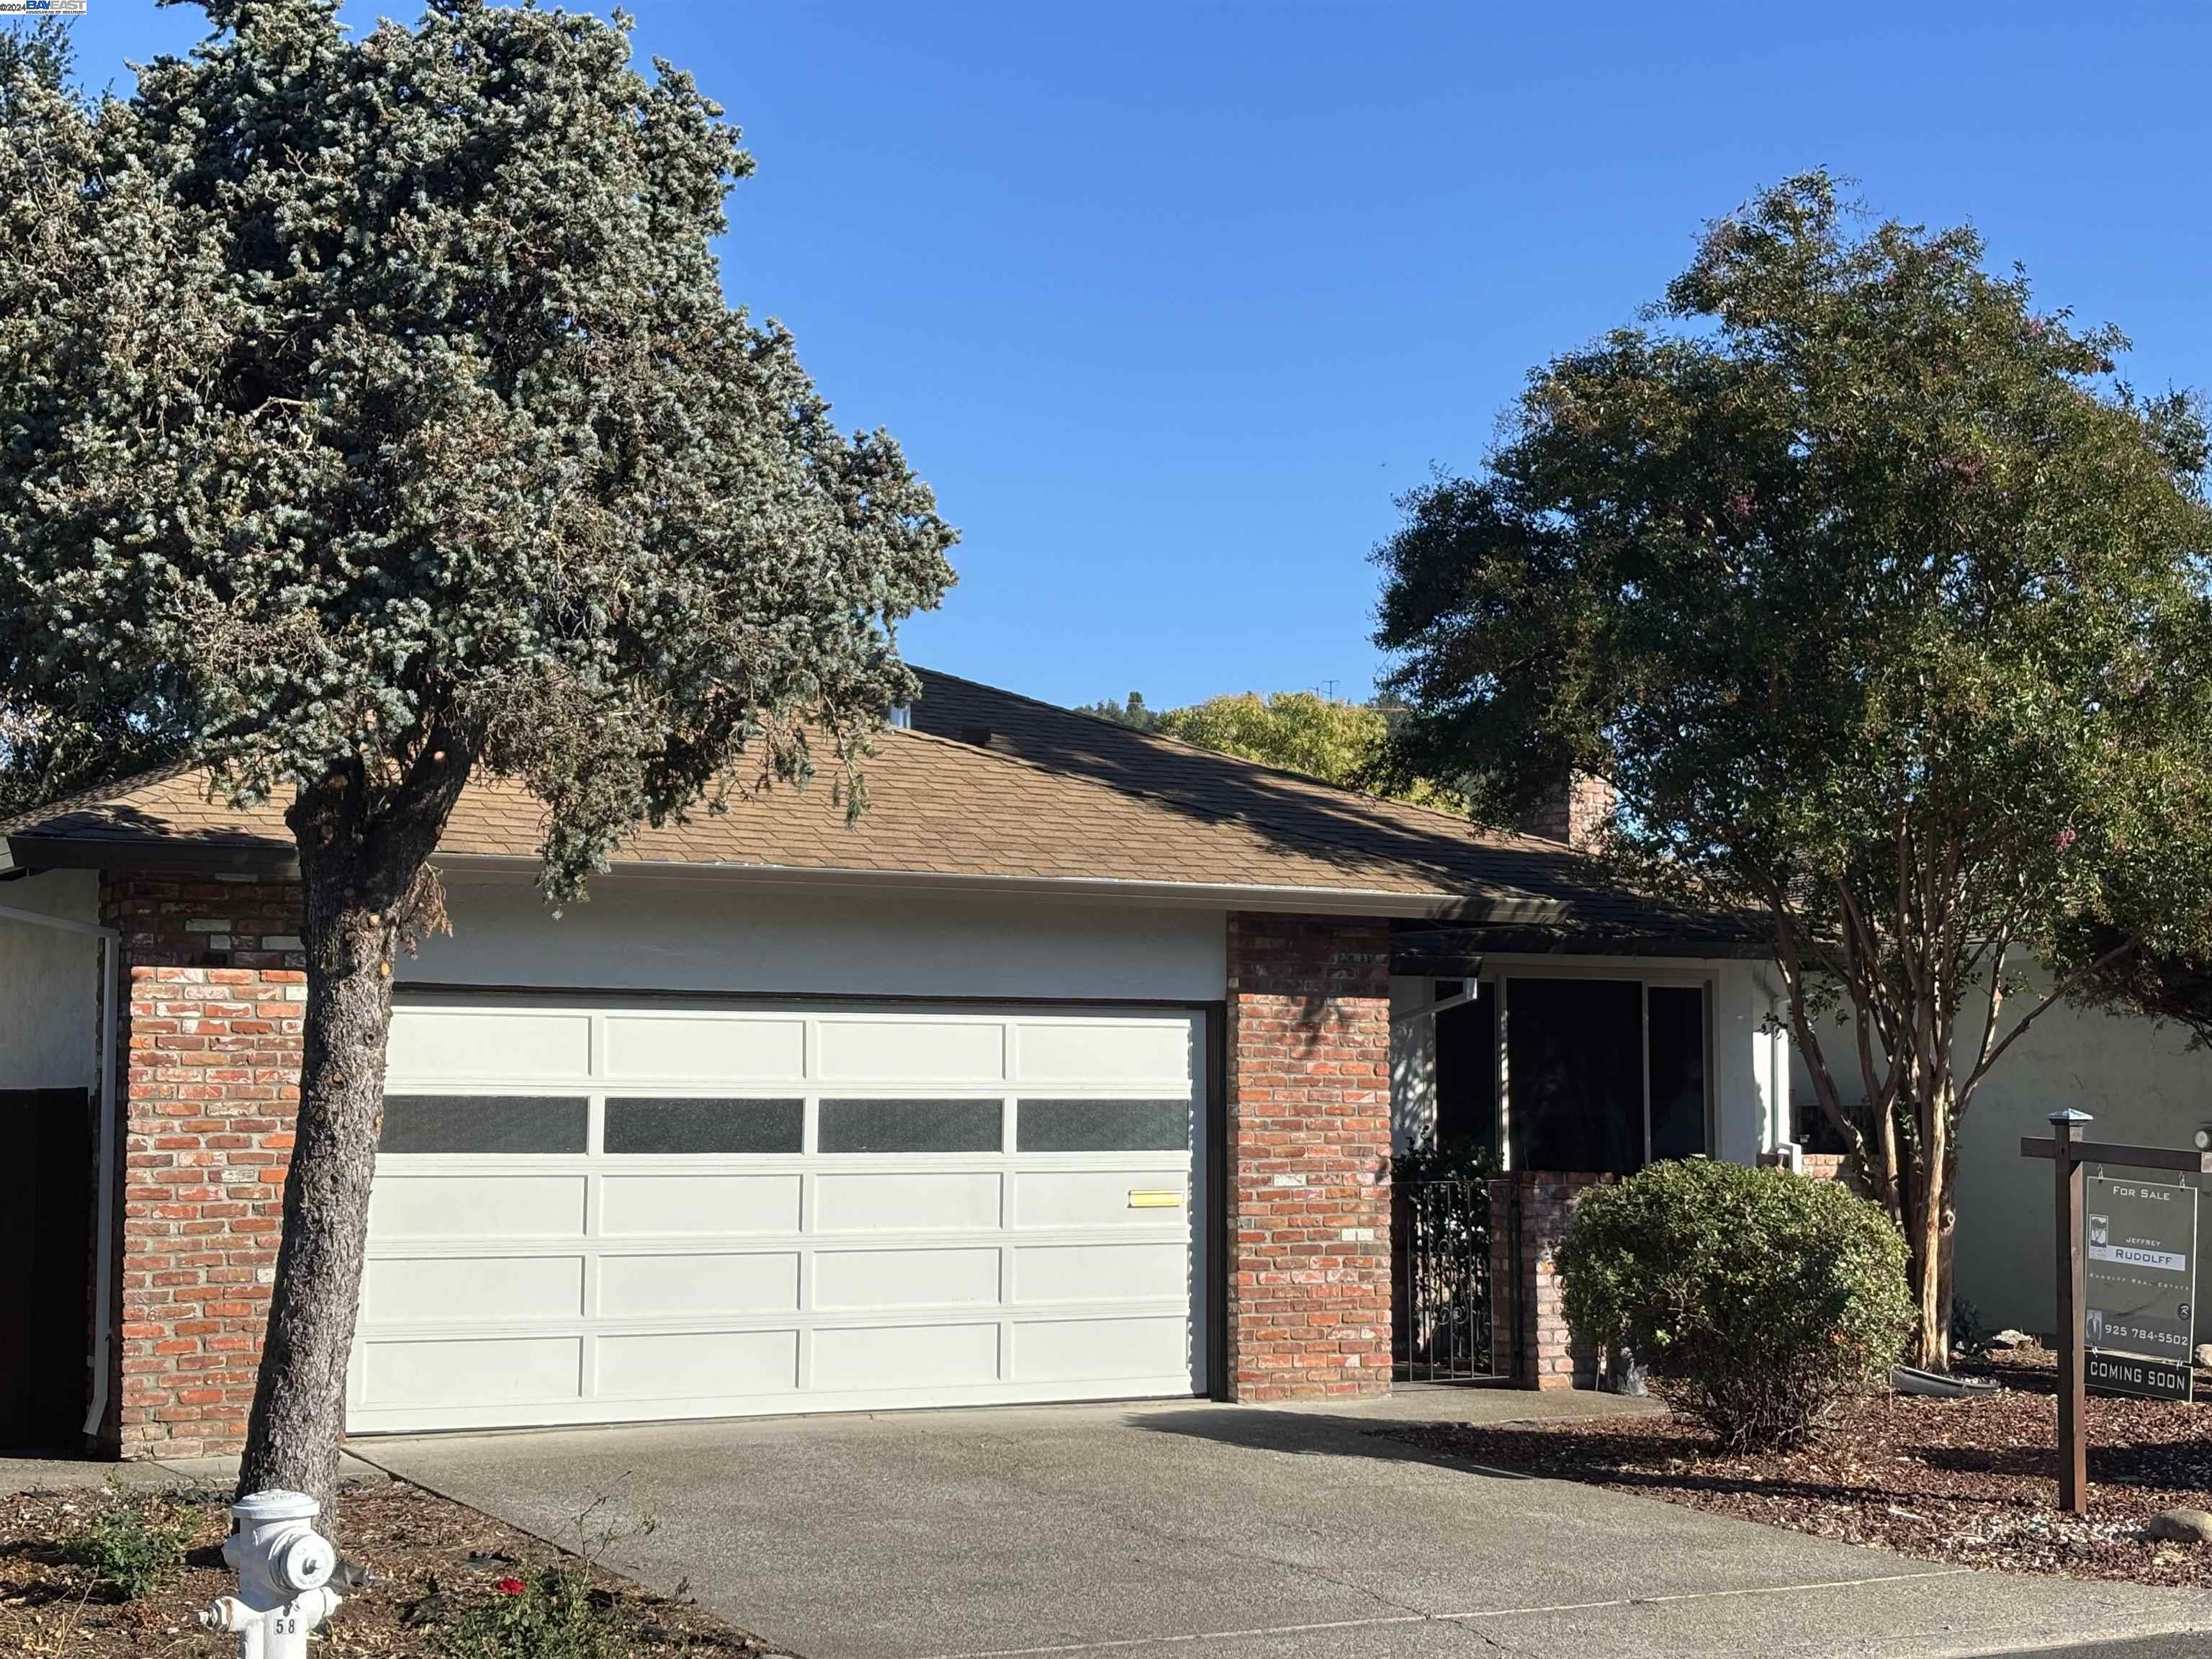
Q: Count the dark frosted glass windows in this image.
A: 4